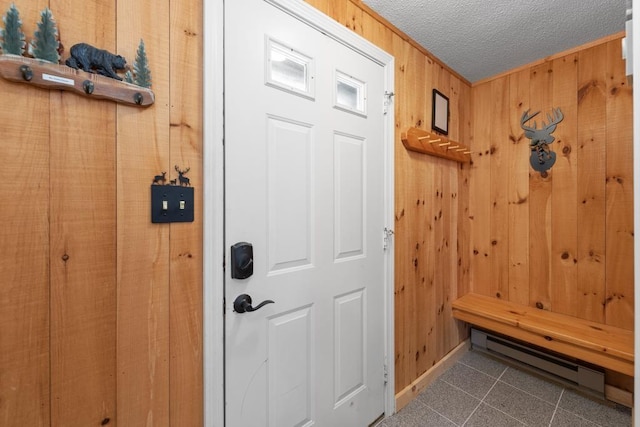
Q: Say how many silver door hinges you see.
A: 3